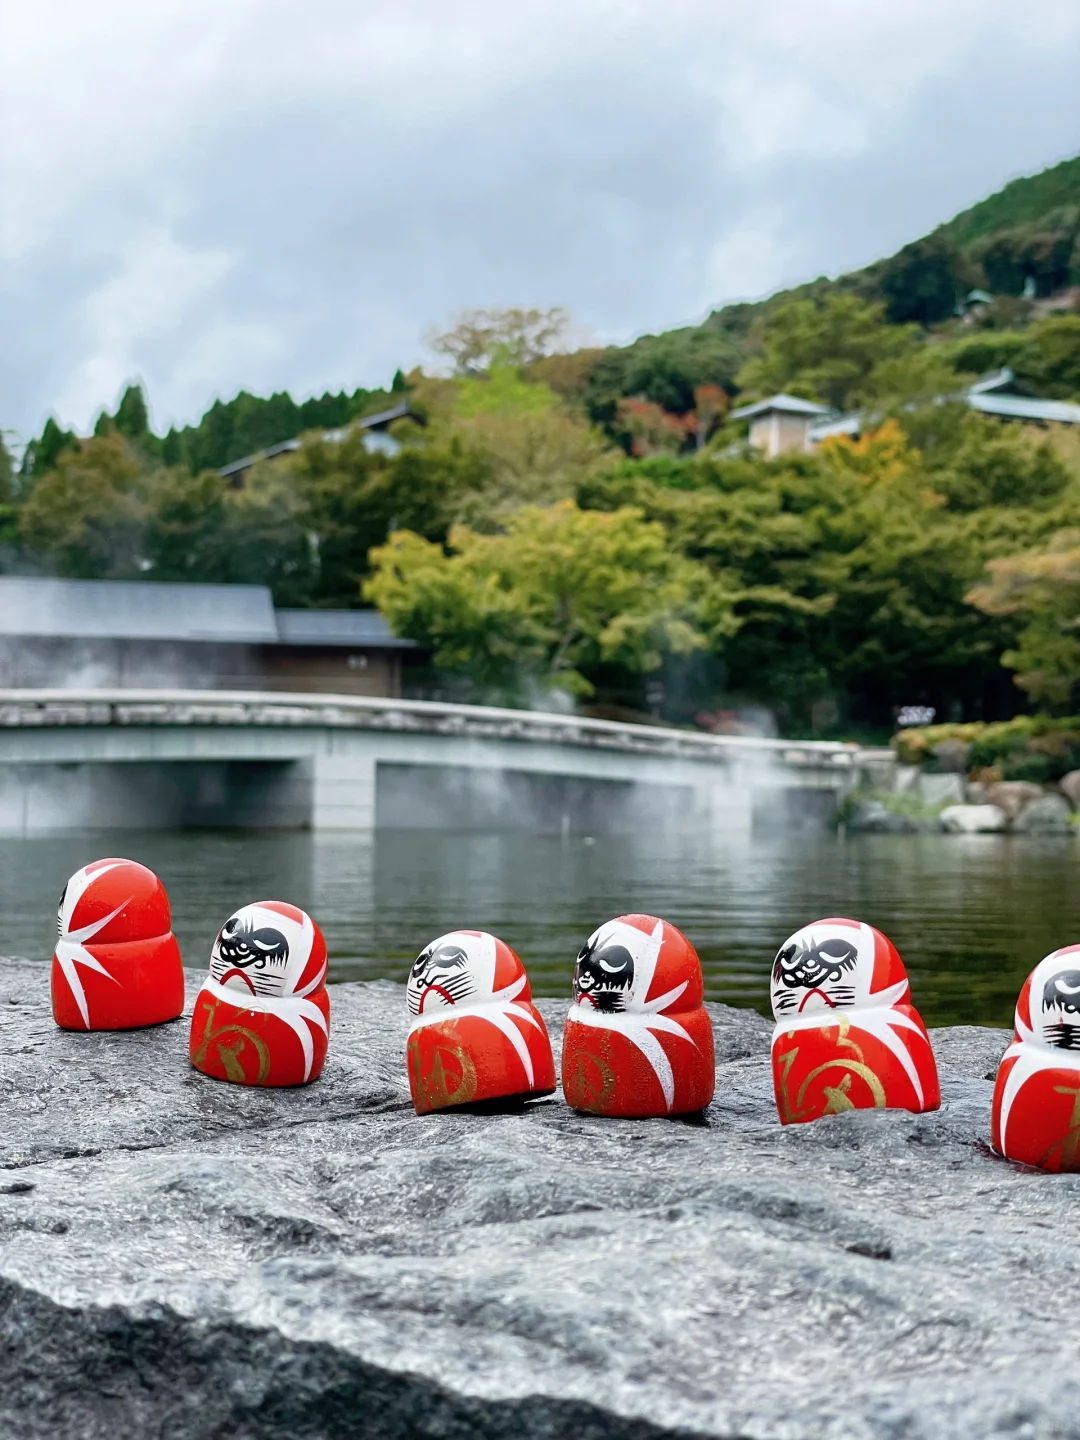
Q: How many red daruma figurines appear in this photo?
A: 6